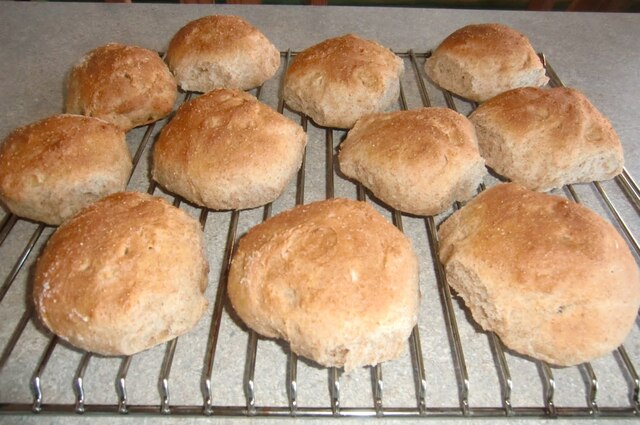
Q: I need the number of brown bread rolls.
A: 11